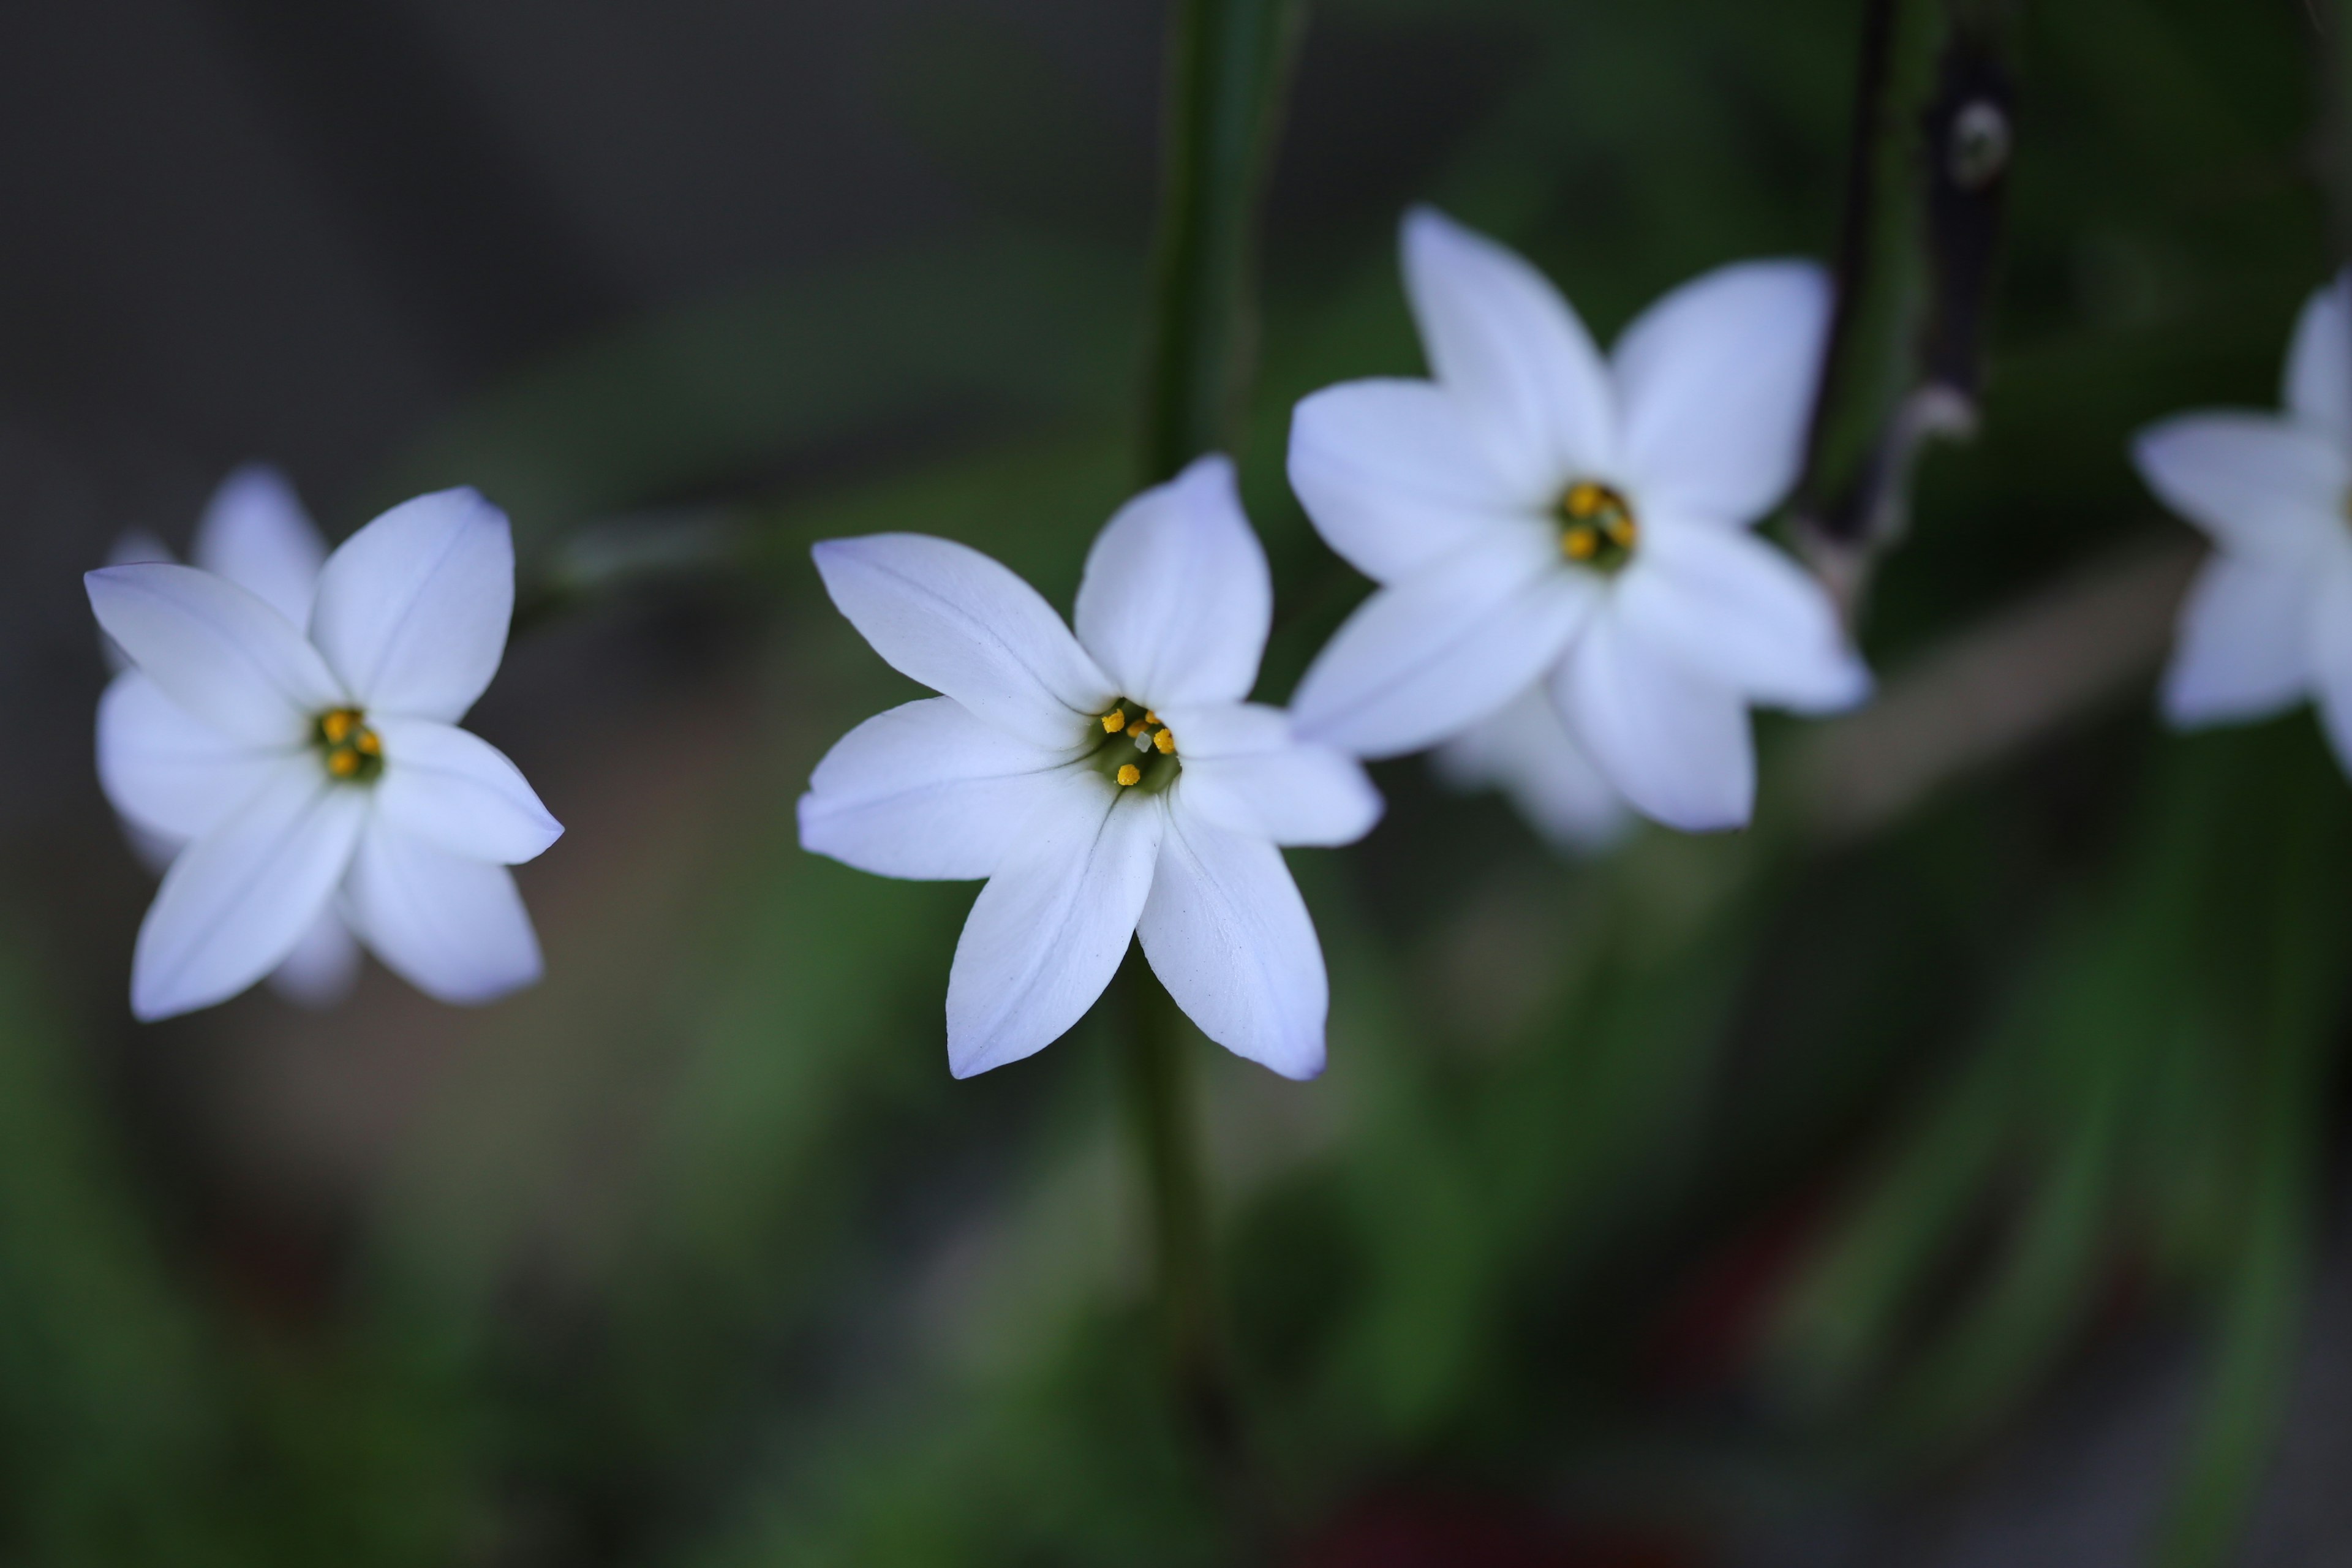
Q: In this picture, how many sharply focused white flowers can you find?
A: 1